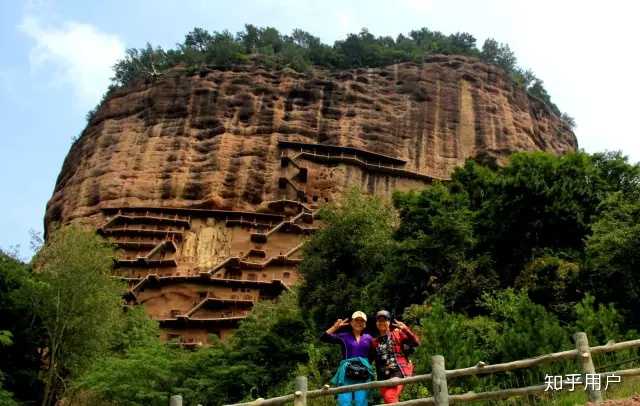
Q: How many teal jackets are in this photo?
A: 1